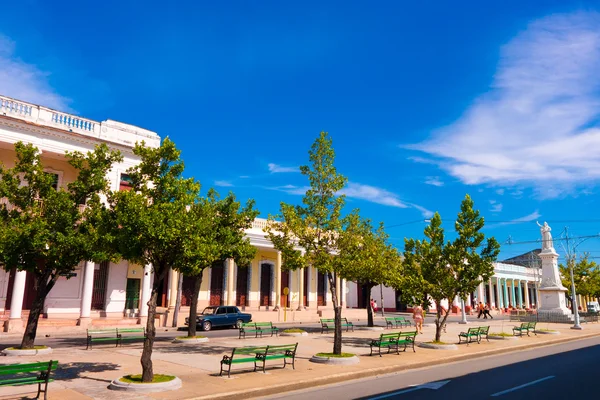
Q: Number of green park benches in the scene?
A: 9